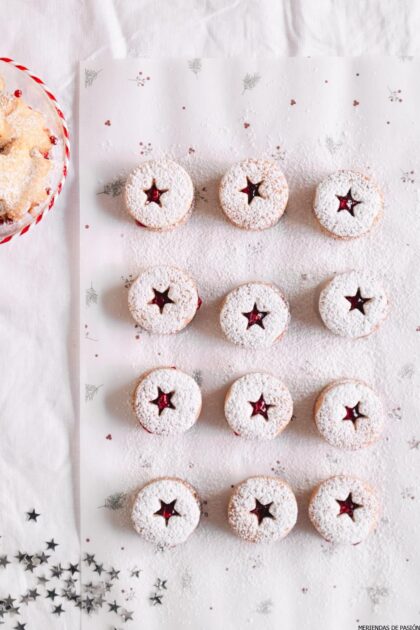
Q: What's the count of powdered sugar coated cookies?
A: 12